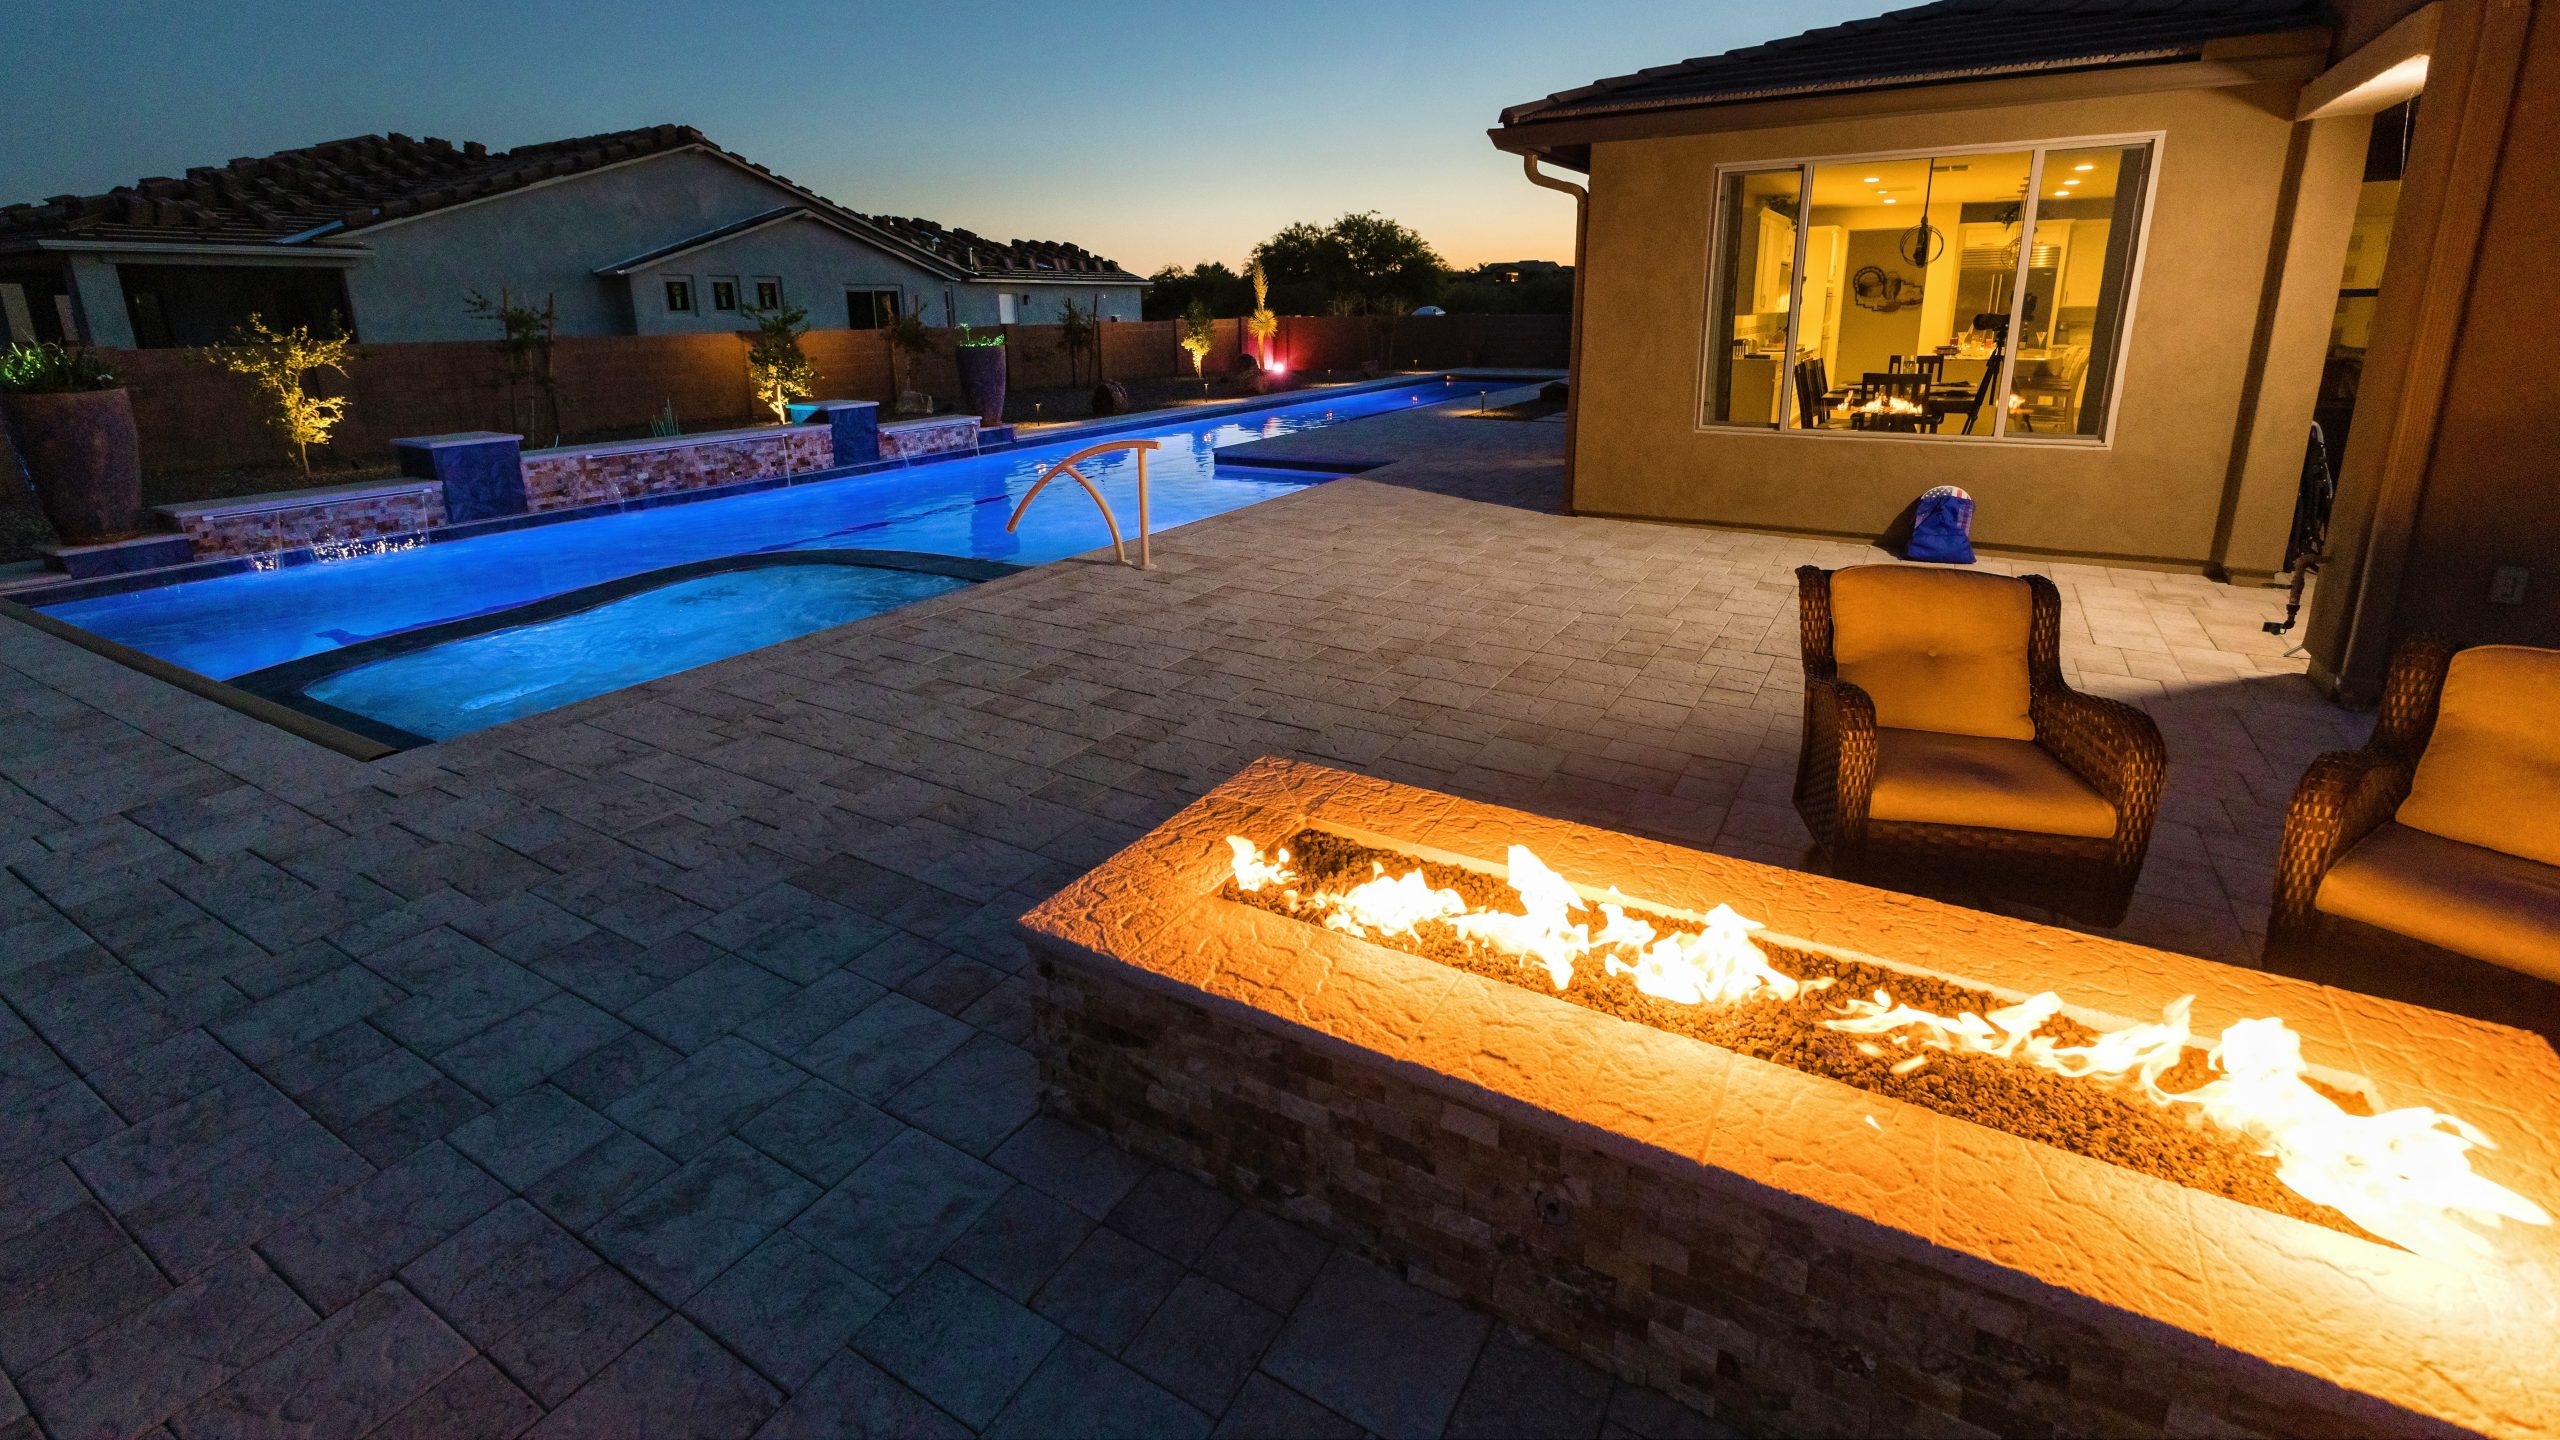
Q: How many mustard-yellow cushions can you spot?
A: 4